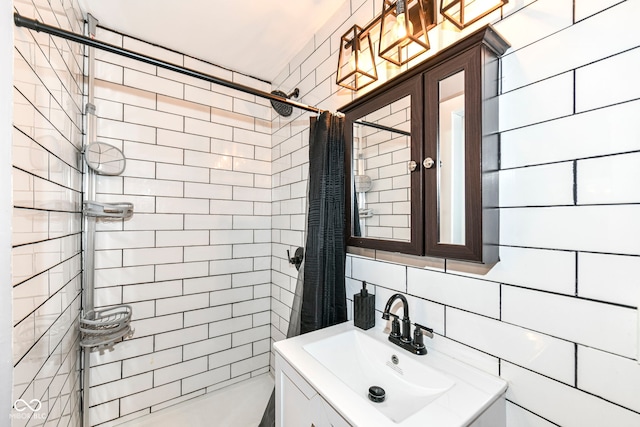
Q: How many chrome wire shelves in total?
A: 2